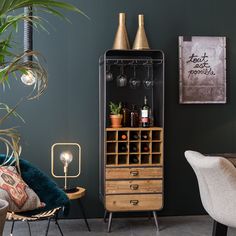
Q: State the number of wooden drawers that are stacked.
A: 3